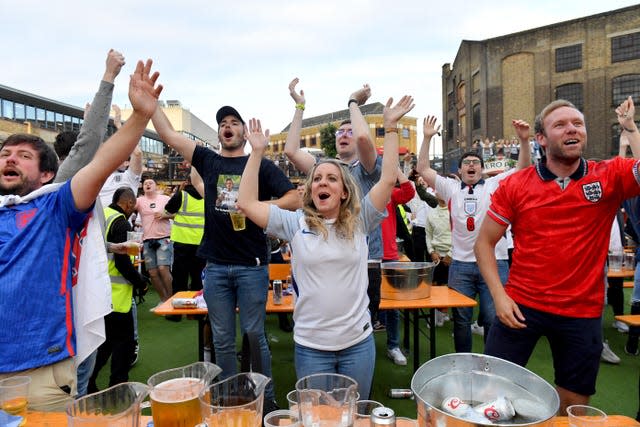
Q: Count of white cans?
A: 2